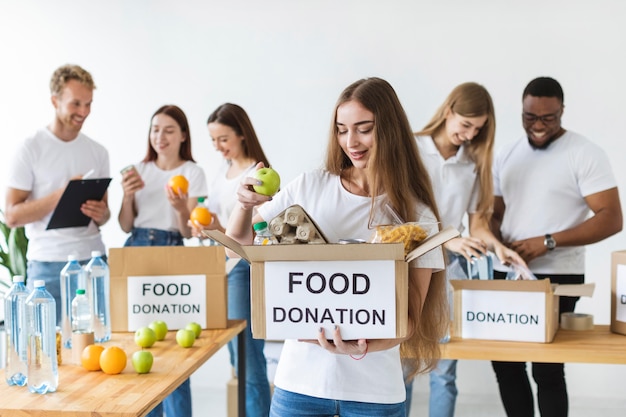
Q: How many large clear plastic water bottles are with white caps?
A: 4